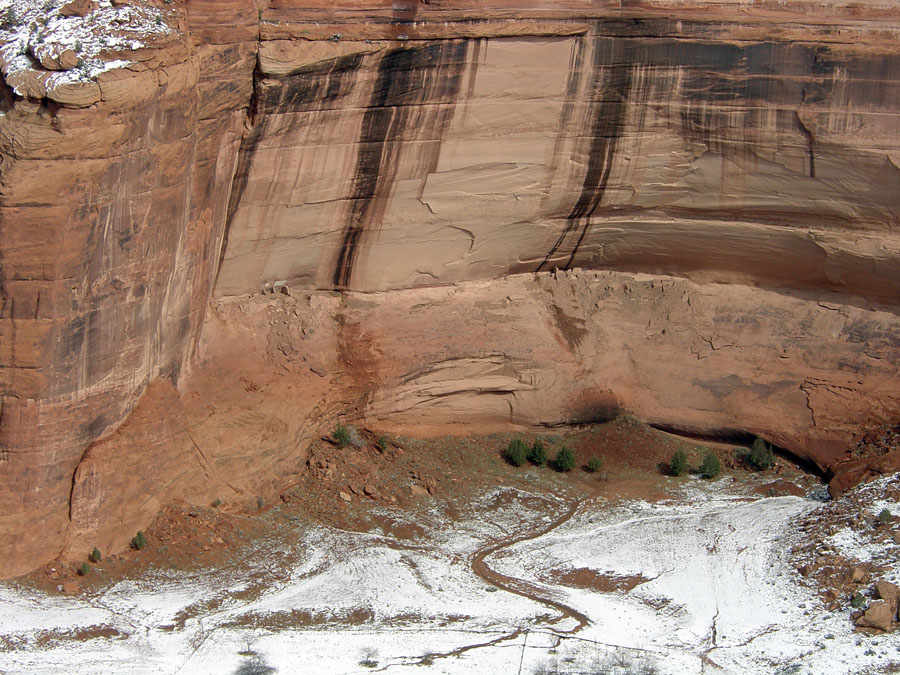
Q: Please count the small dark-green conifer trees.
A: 12